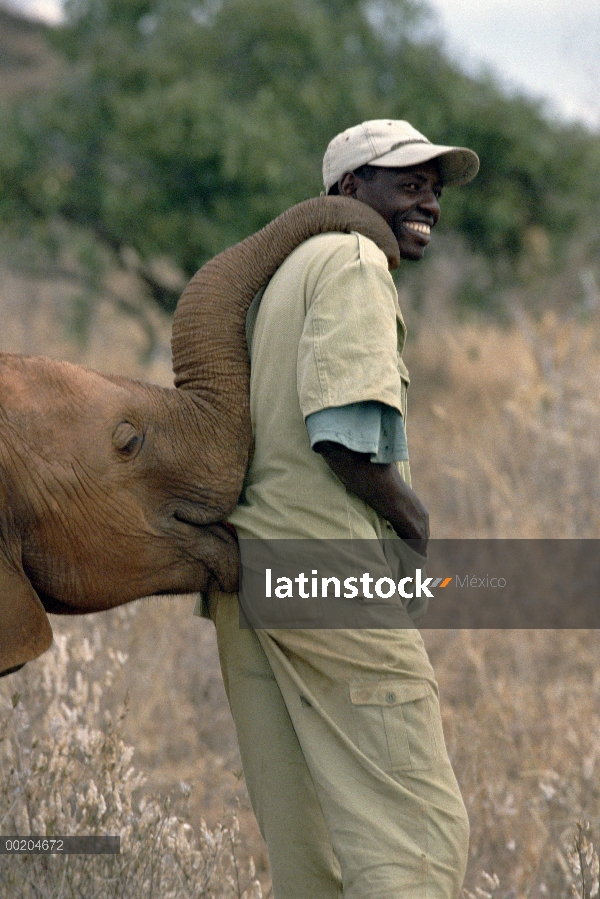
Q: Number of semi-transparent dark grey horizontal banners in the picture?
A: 2